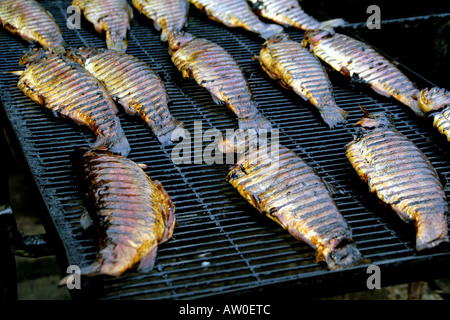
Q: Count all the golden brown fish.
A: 14